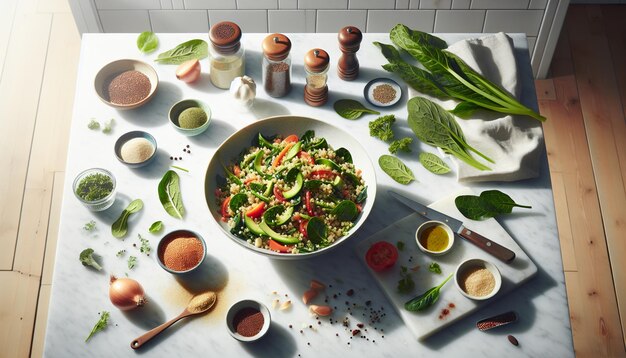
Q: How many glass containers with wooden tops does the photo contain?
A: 3